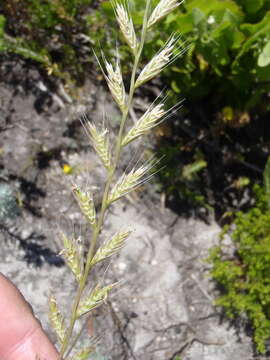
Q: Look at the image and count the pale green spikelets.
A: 13